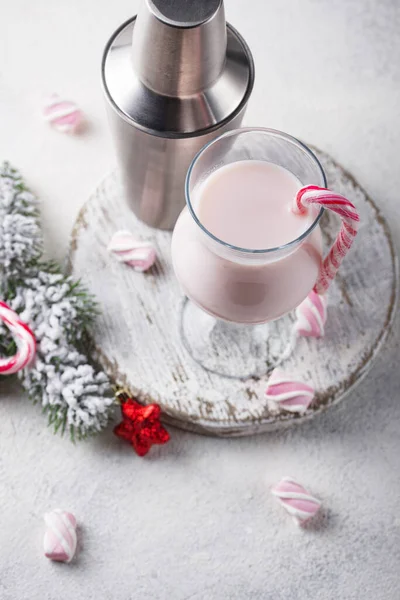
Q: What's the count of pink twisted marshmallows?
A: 6